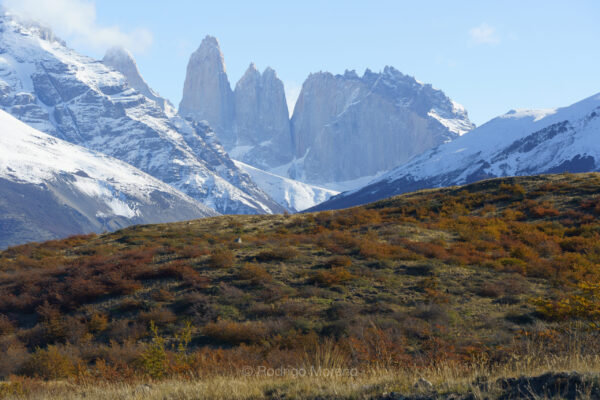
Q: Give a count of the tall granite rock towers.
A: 3